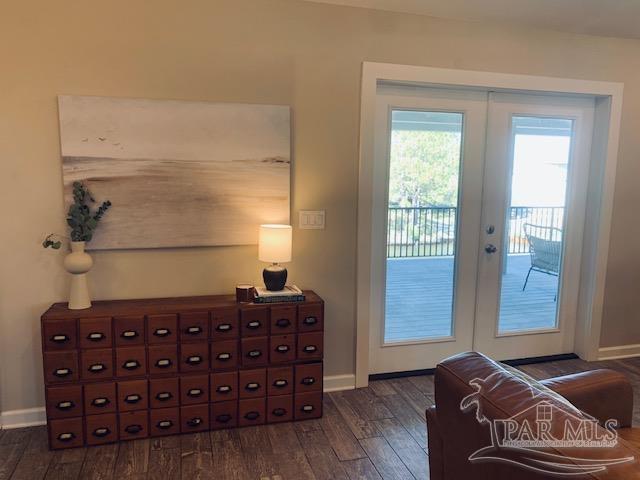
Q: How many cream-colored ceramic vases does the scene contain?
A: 1